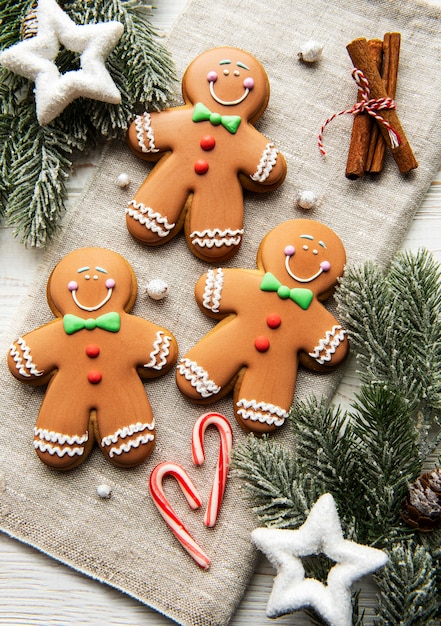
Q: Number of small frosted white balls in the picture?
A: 5